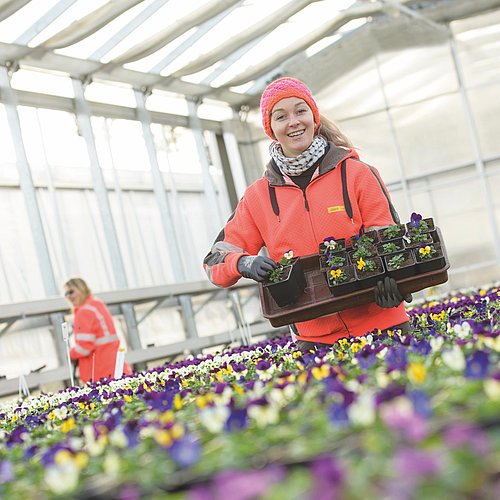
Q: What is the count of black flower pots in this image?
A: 14